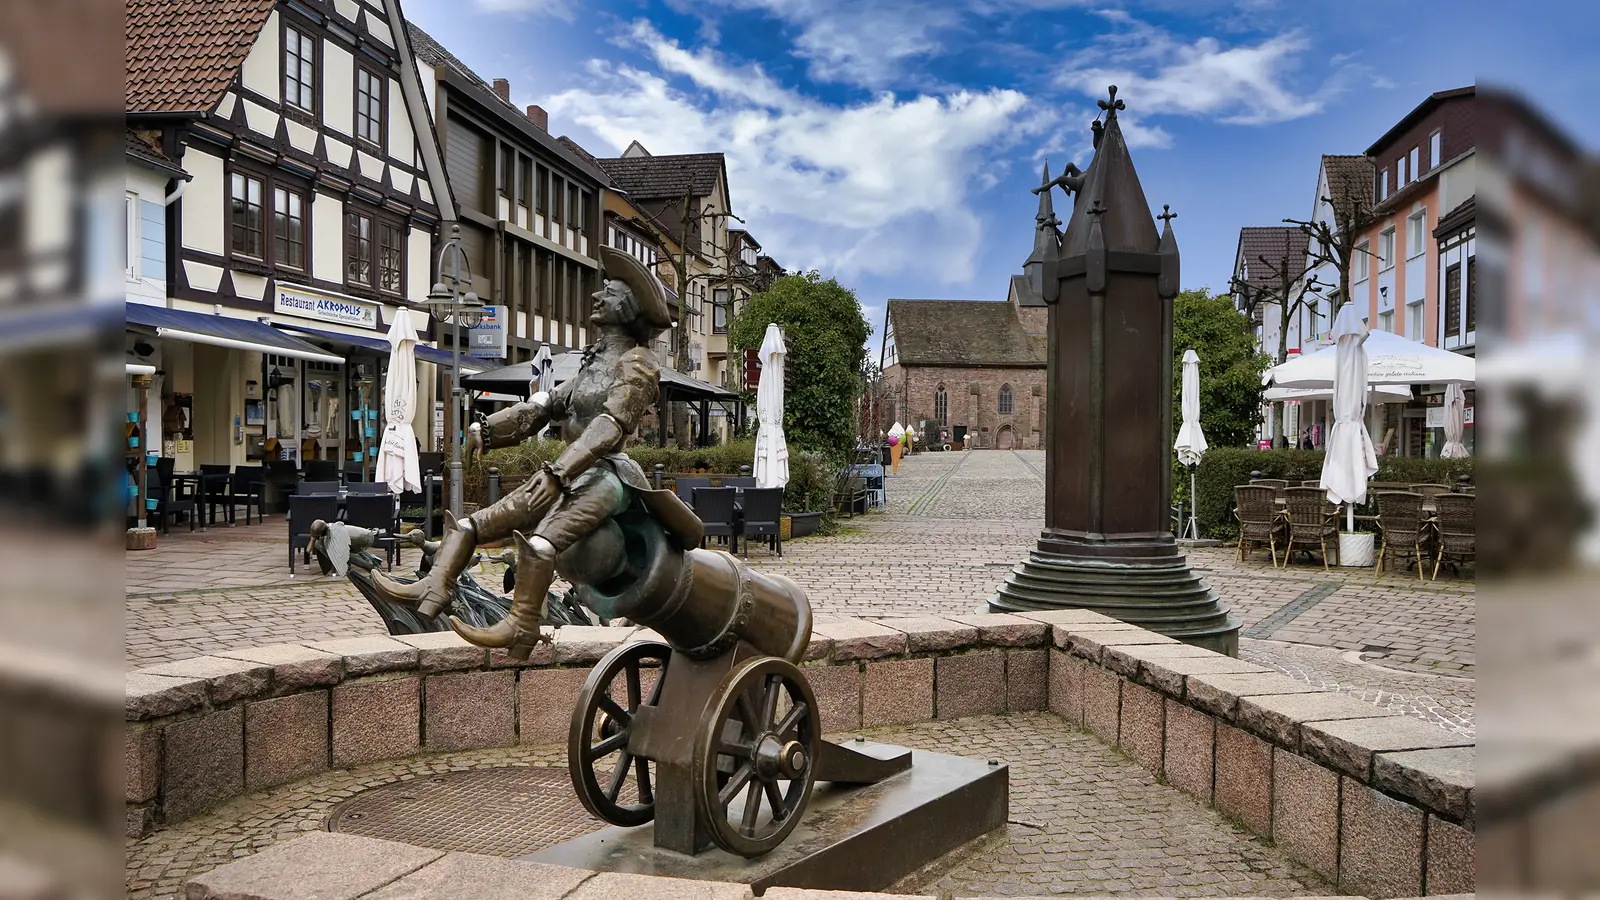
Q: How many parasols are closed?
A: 6